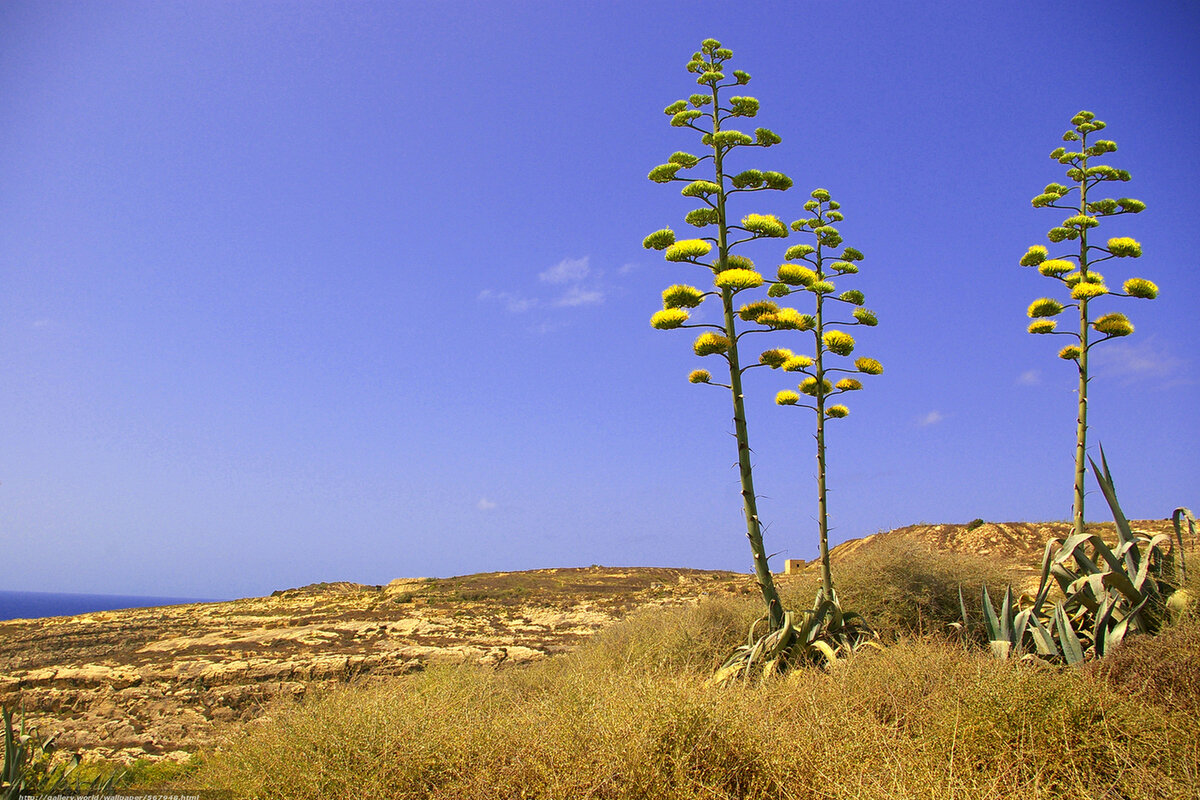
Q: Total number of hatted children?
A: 0